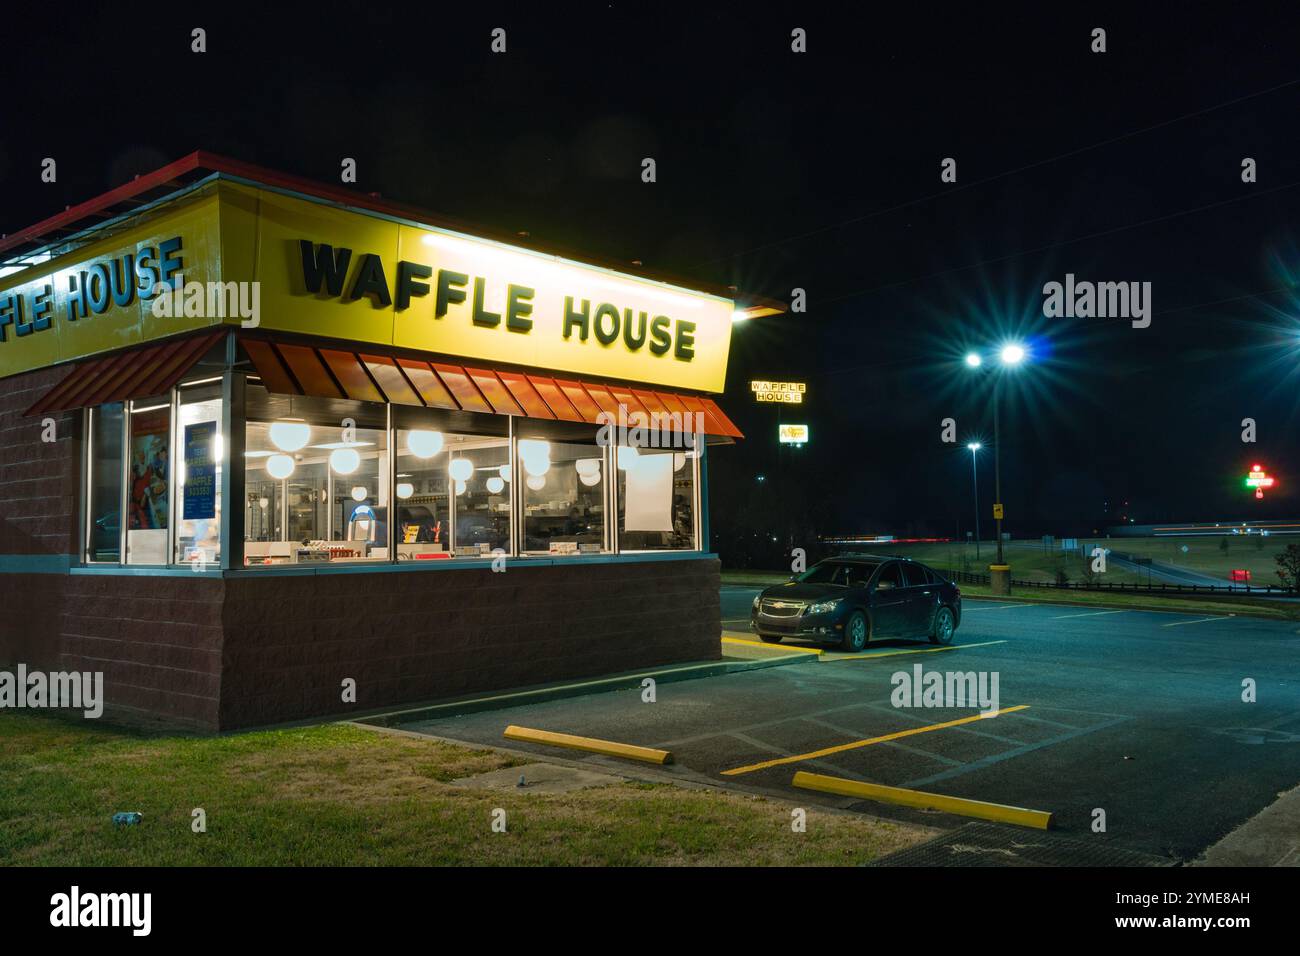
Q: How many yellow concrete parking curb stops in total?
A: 3